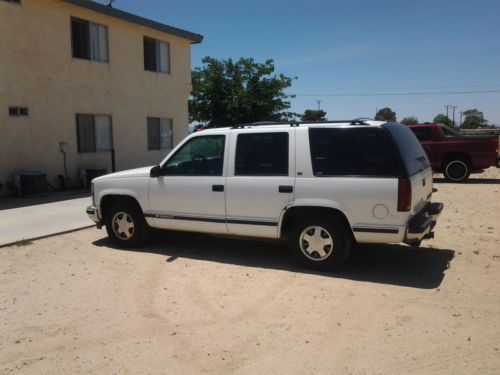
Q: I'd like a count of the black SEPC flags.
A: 0